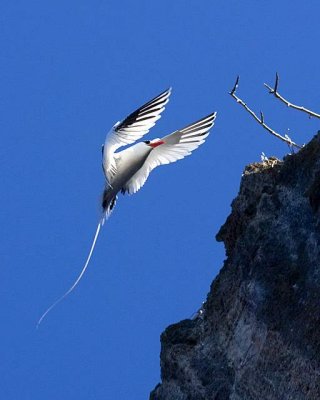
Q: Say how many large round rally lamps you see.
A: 0